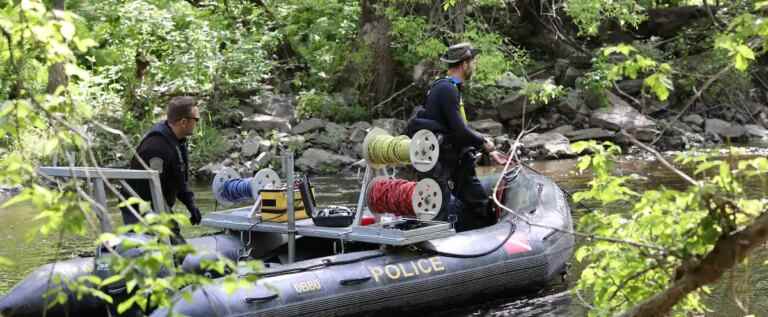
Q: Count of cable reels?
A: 3